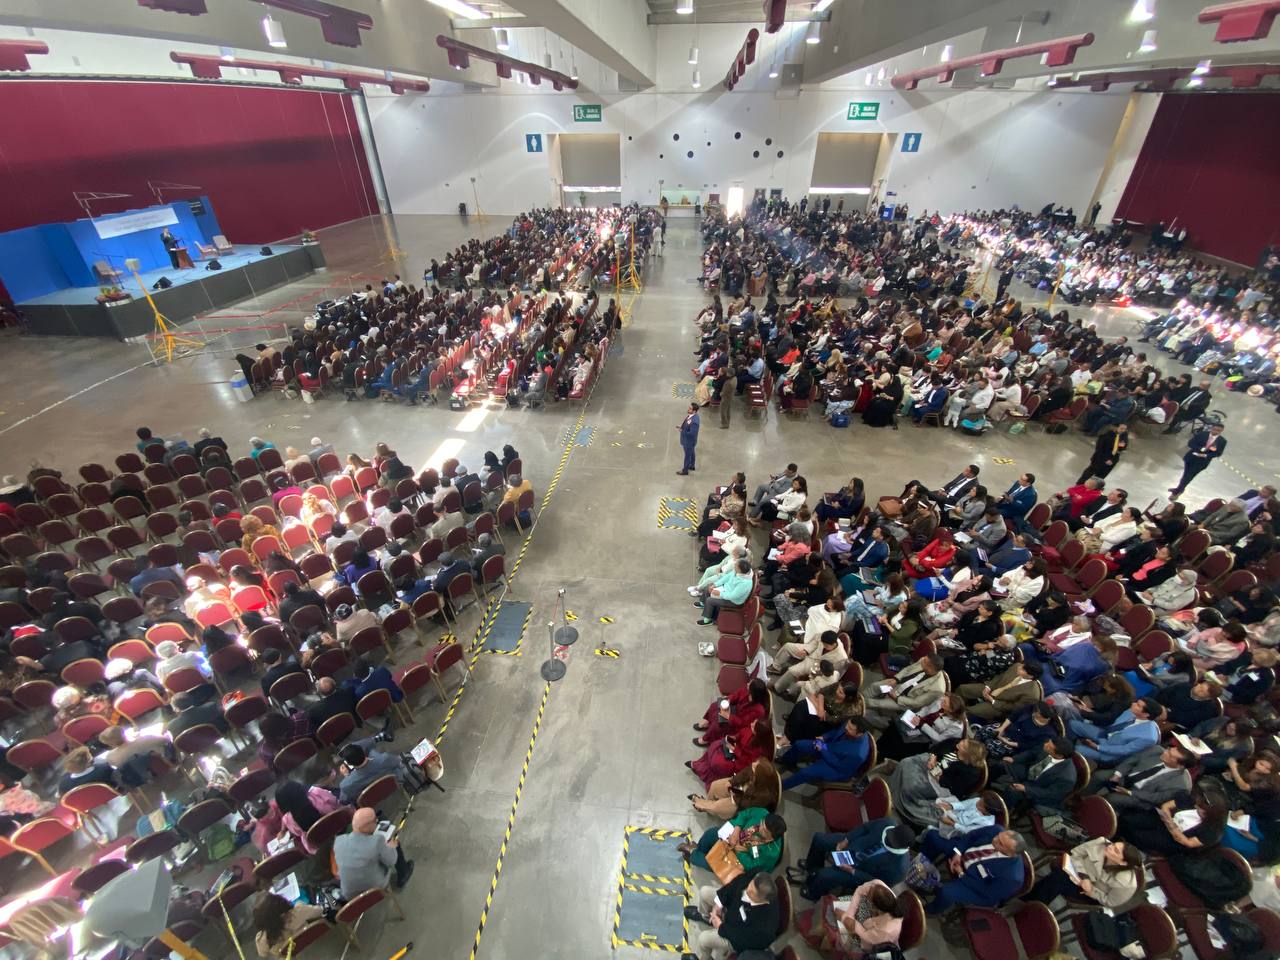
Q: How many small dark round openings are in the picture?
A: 9